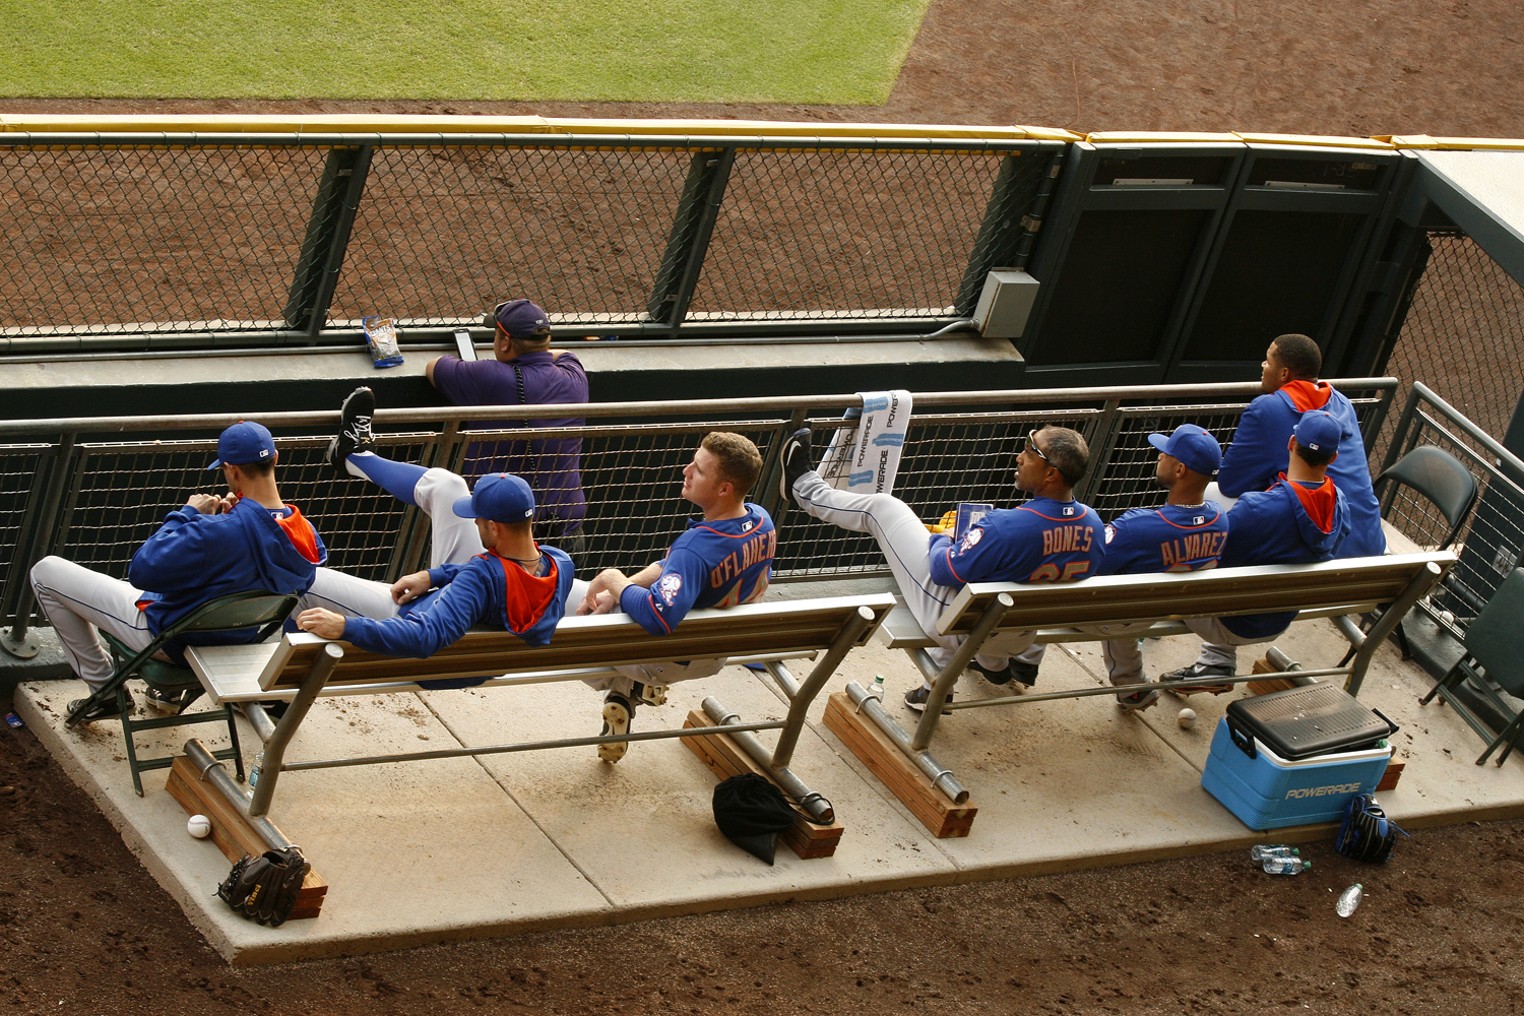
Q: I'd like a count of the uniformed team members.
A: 7